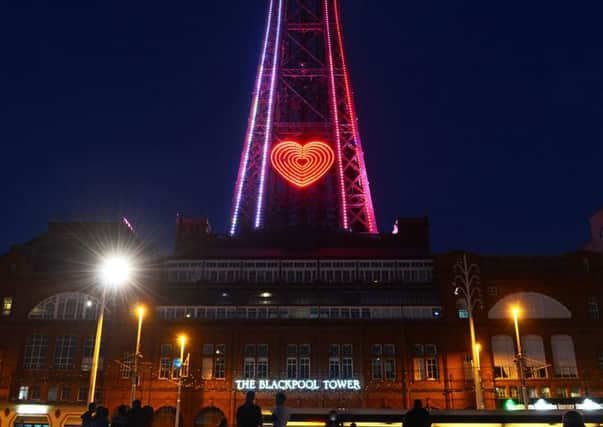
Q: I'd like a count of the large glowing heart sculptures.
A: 1